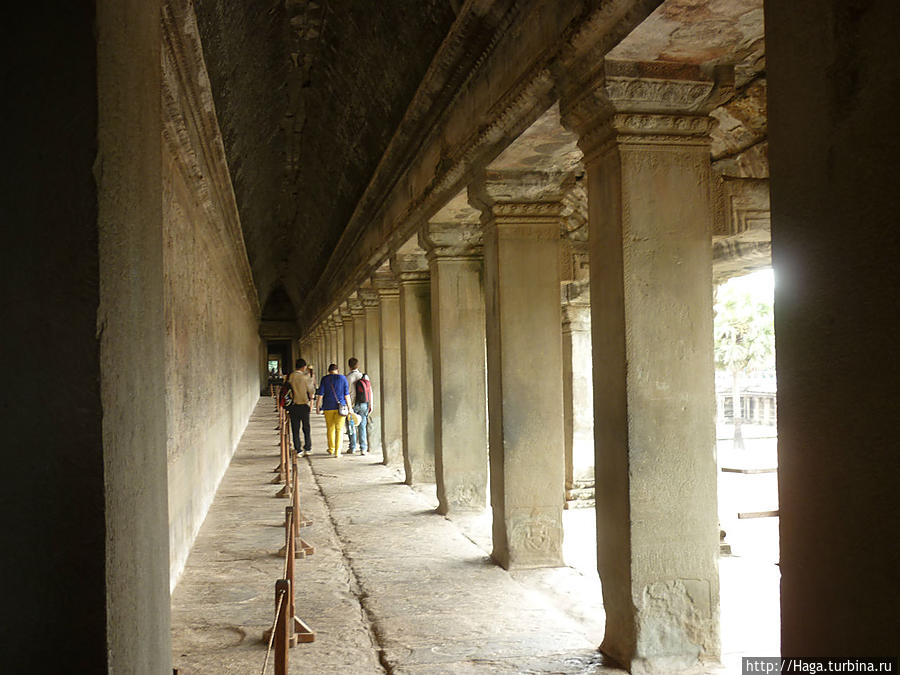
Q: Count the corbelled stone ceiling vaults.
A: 1